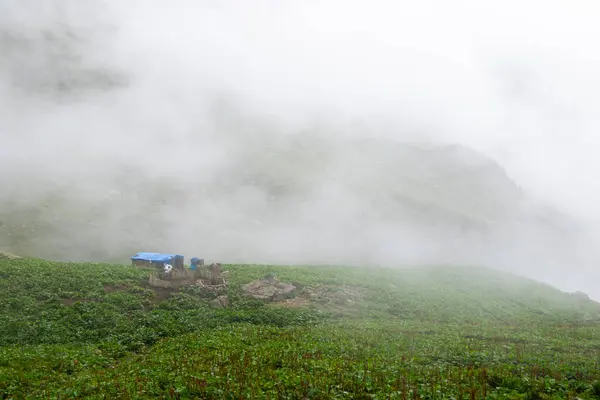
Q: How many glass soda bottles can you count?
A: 0